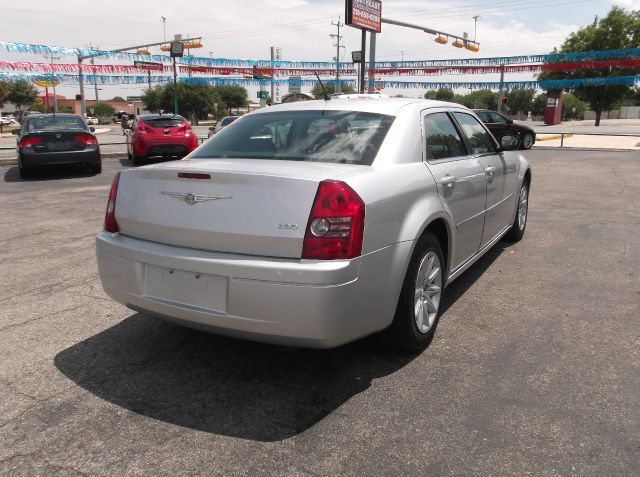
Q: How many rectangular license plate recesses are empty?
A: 1